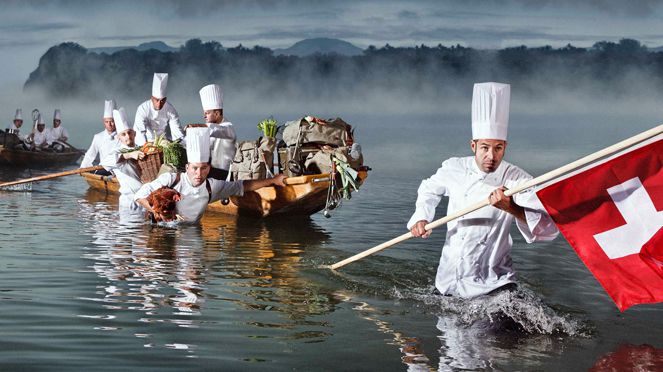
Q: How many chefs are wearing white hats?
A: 9